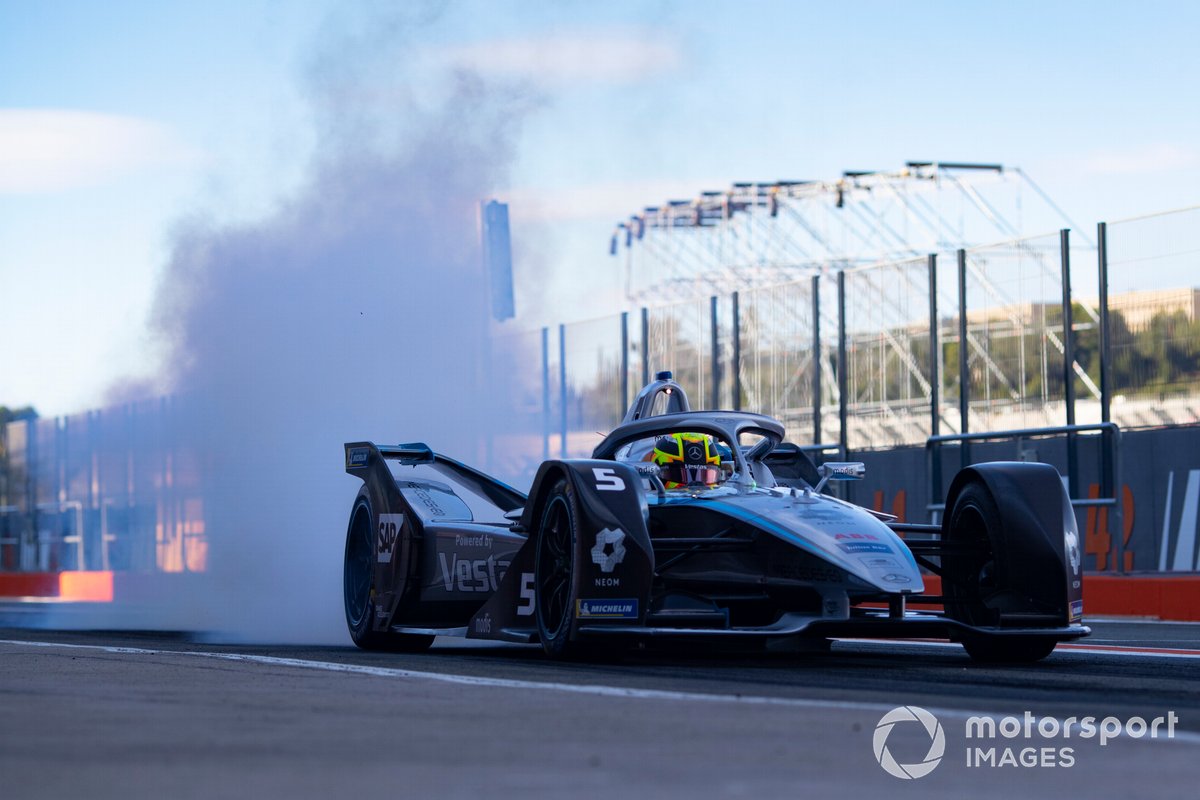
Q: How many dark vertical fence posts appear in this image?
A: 12